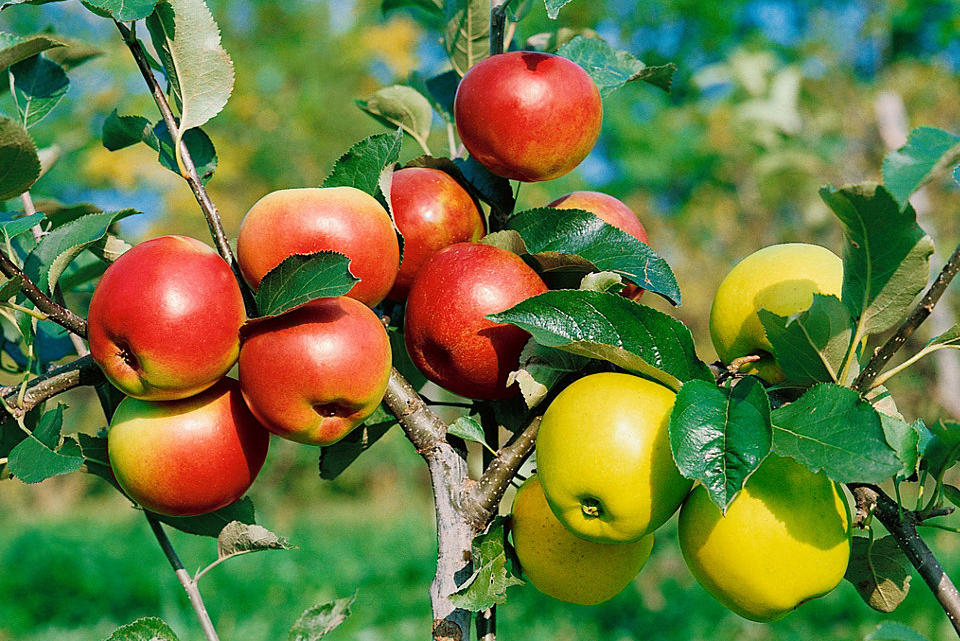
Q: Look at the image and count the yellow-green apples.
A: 4